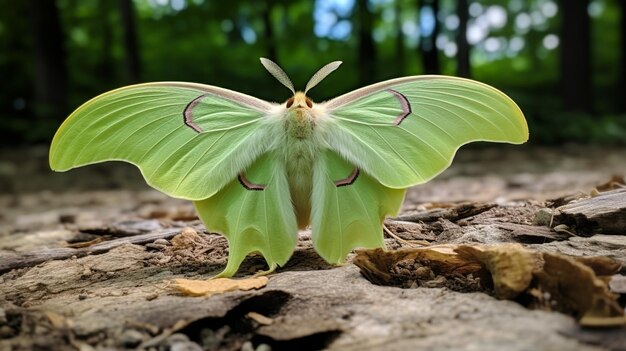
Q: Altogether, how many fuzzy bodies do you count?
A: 1